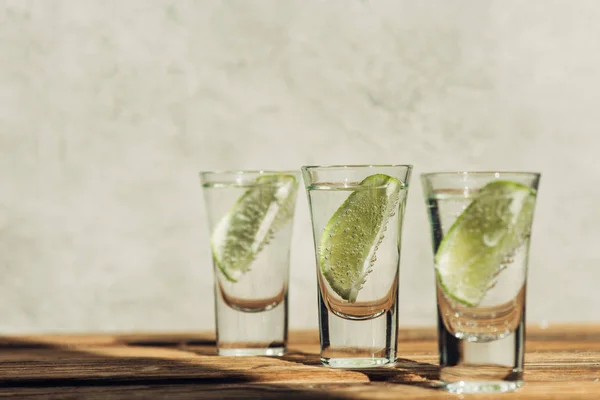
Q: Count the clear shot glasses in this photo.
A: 3